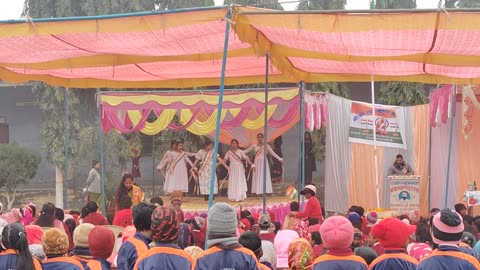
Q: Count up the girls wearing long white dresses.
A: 5